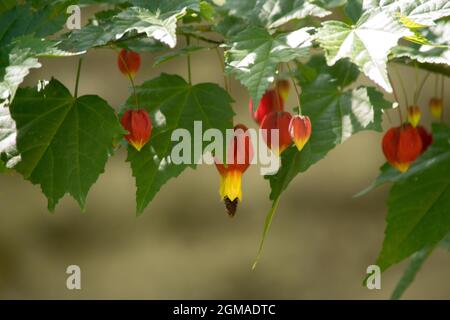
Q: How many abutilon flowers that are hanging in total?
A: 11